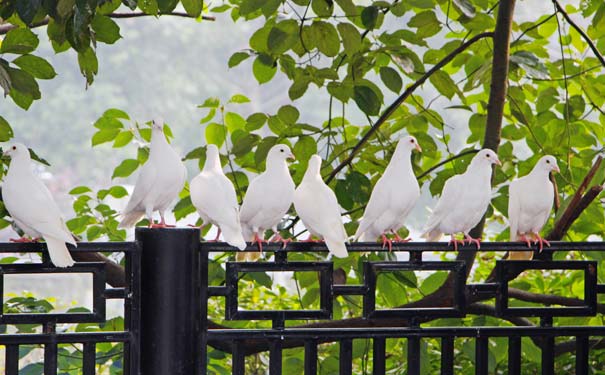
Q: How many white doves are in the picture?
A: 8